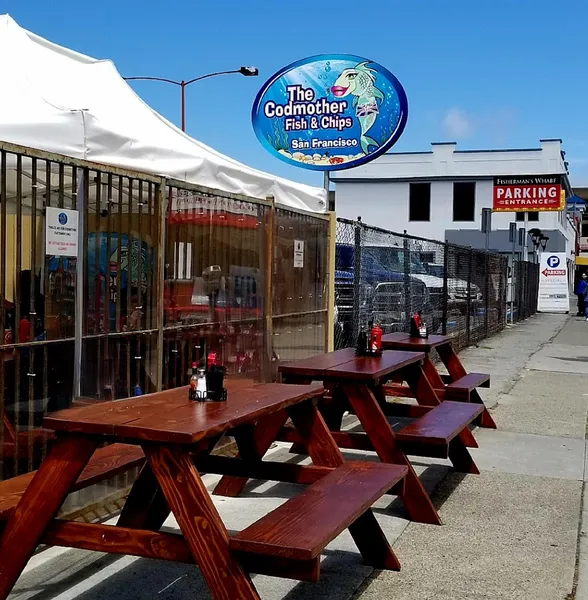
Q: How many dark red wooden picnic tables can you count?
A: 3